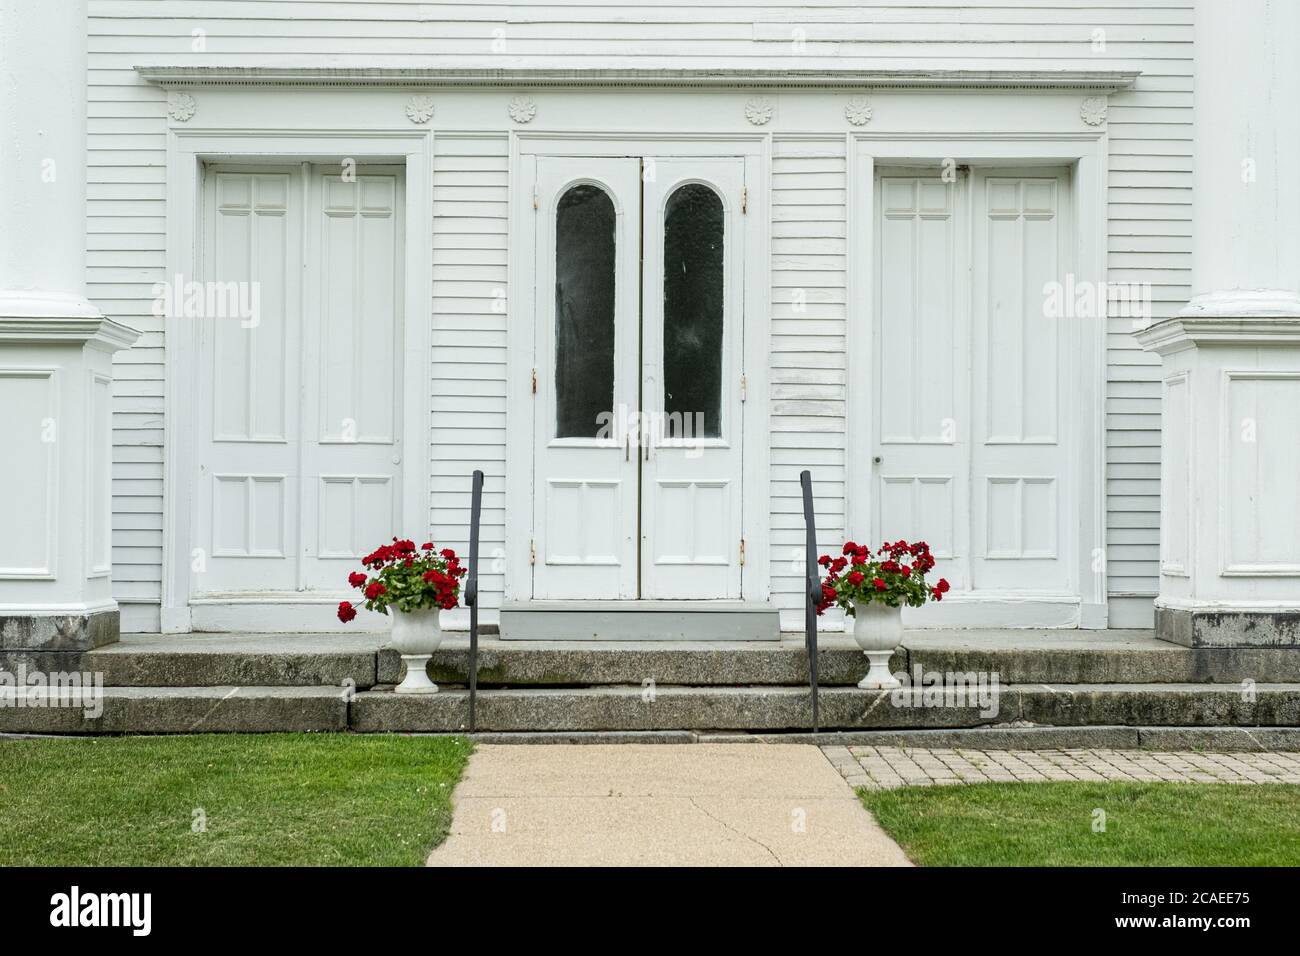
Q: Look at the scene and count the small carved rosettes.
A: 6